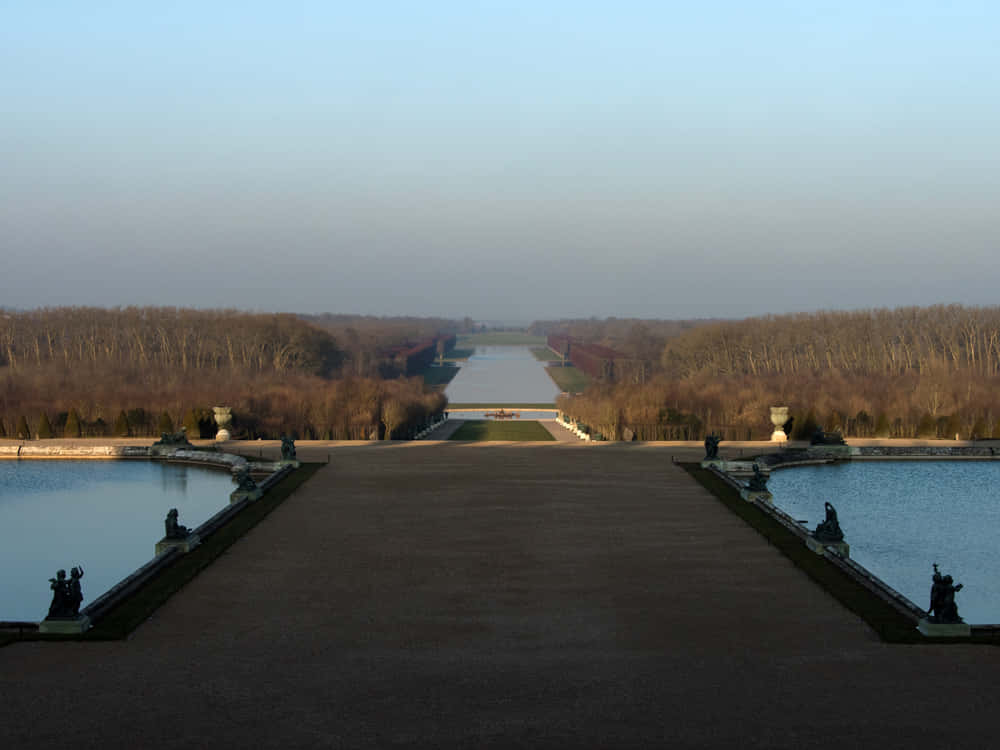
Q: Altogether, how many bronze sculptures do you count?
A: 10